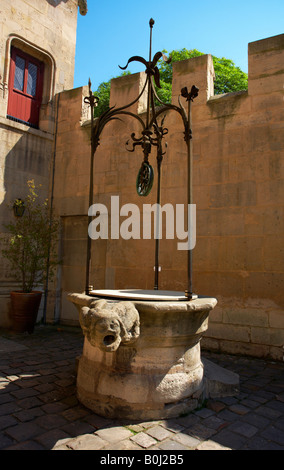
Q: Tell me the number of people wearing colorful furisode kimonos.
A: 0